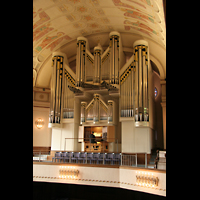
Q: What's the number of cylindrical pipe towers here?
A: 8